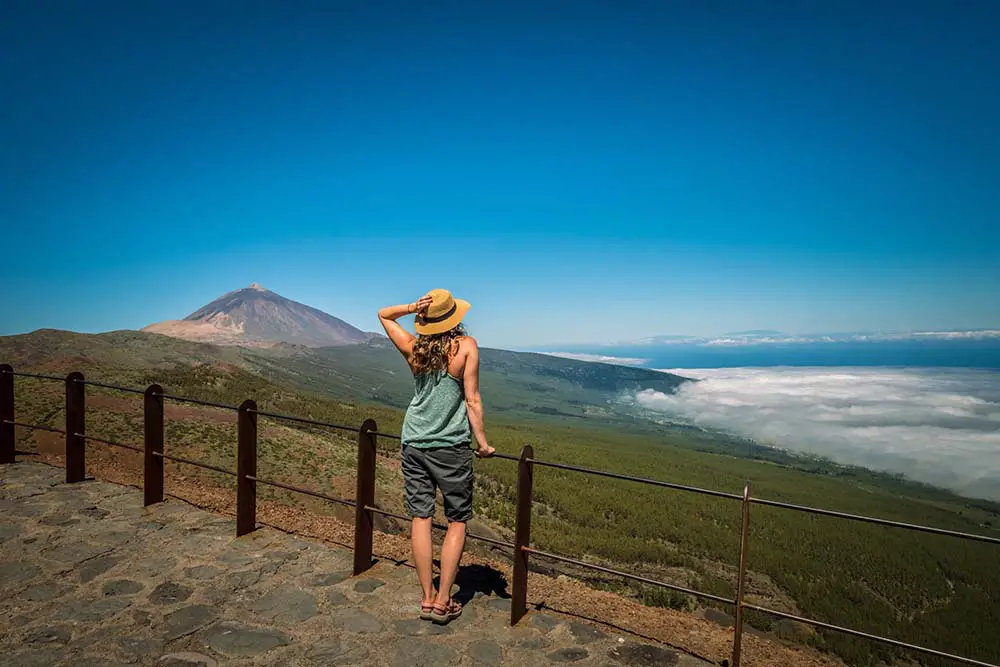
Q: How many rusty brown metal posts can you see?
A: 7